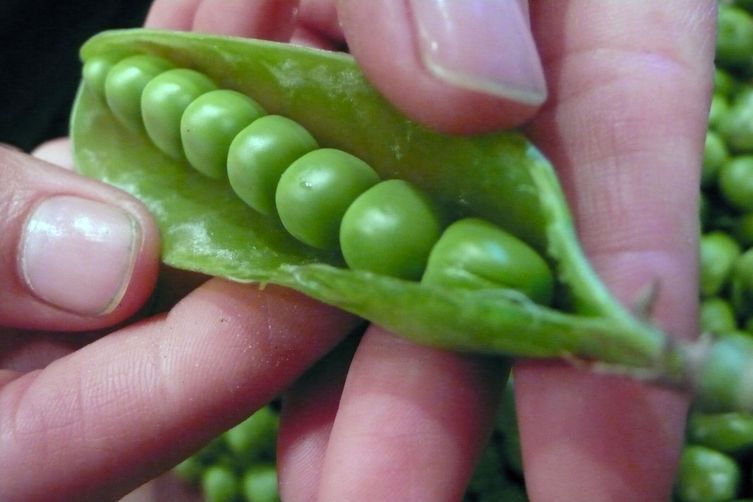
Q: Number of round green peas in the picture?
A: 8